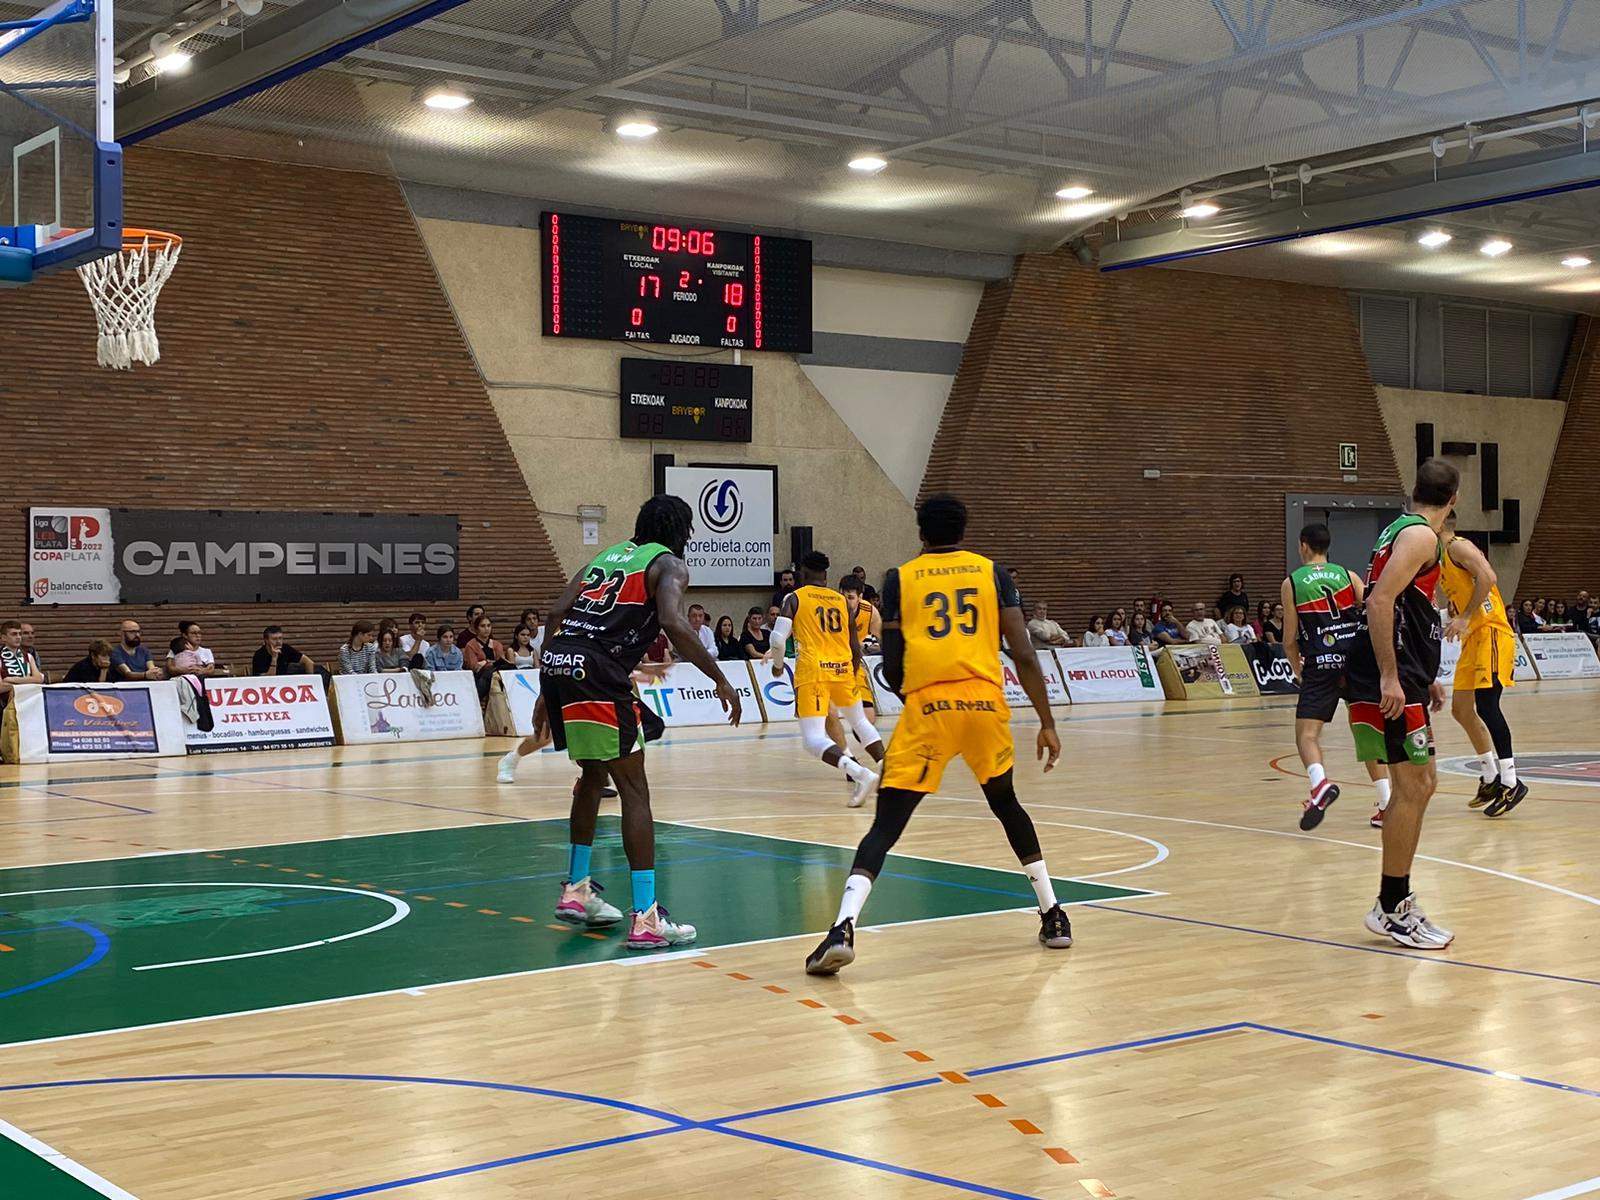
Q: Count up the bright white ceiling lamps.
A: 9